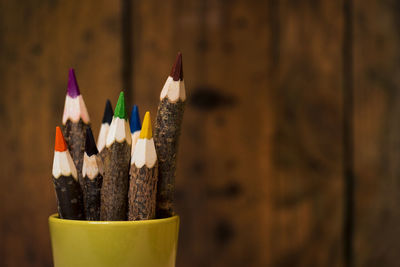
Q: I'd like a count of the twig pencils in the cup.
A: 8